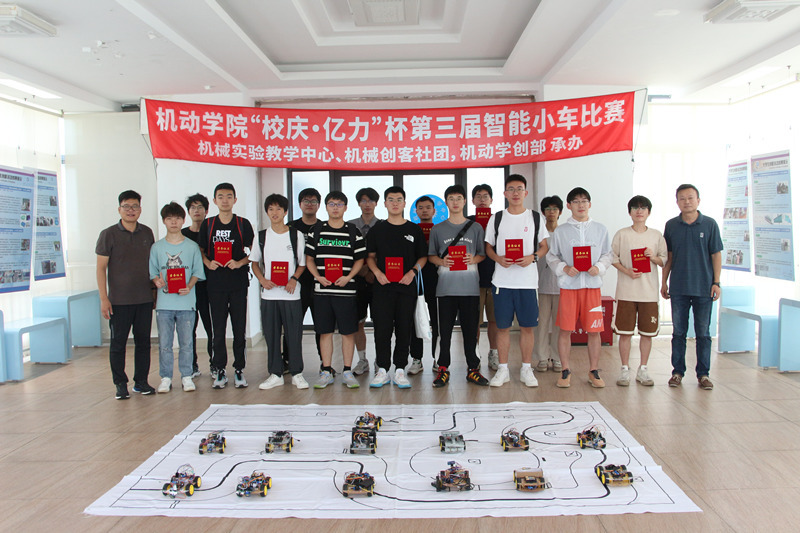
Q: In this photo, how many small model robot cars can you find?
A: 13